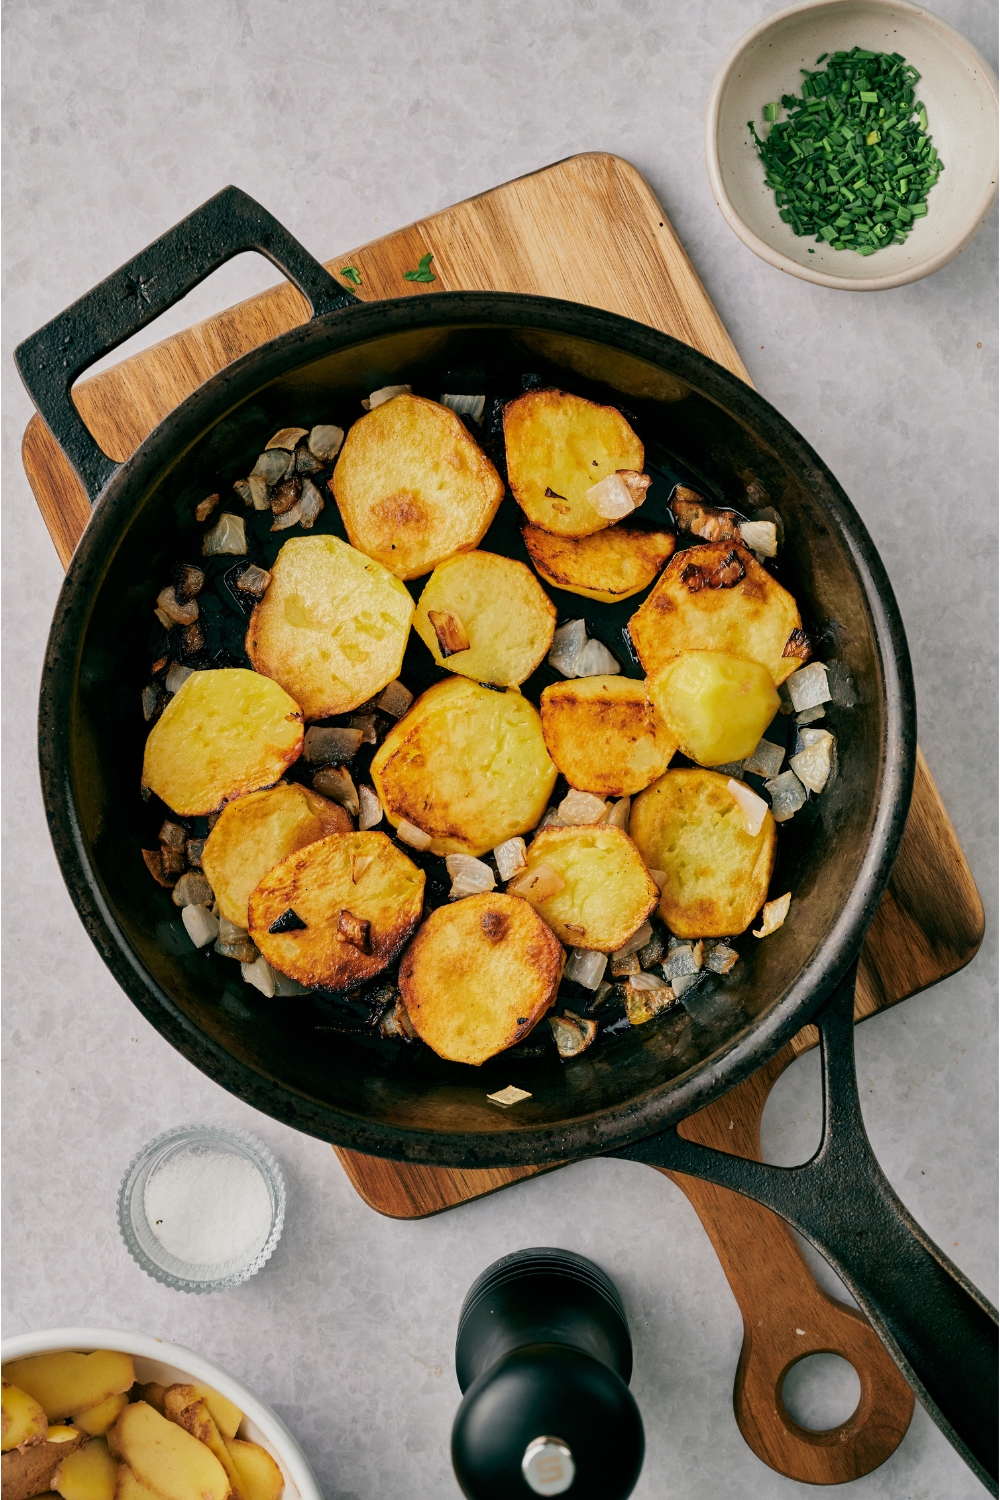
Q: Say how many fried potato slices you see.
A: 15